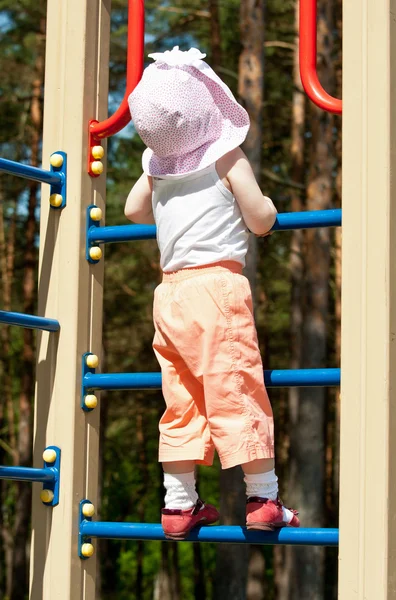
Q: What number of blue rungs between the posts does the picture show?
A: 3